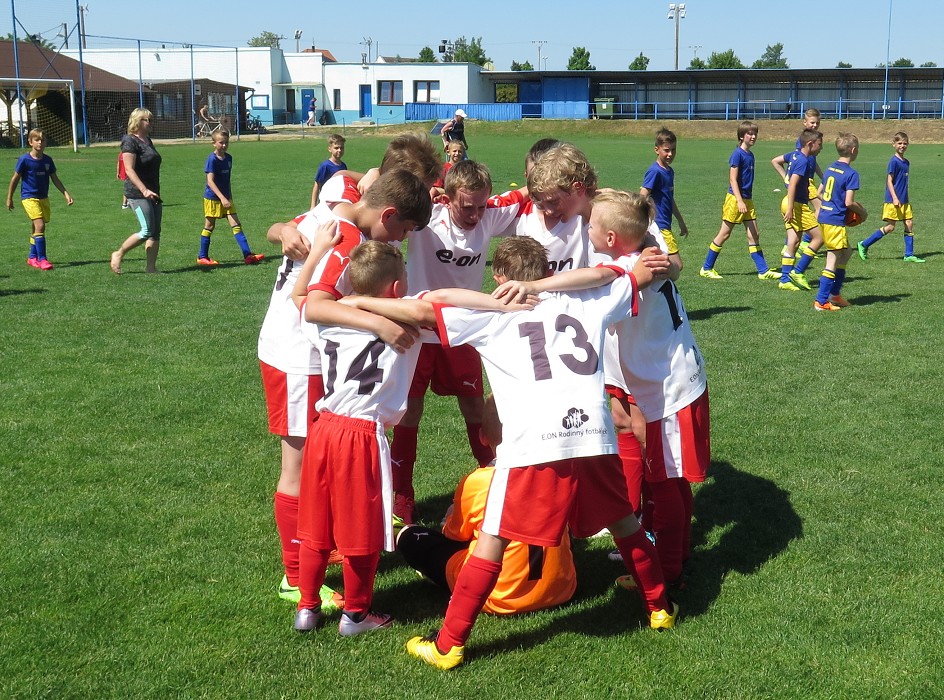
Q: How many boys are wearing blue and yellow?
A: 9